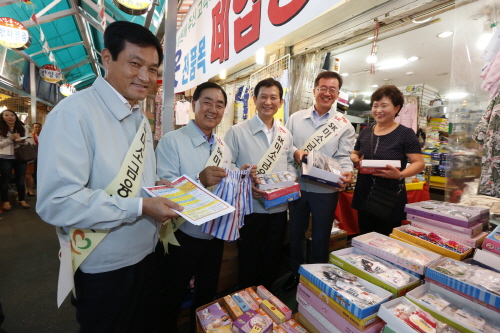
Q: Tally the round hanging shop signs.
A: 4